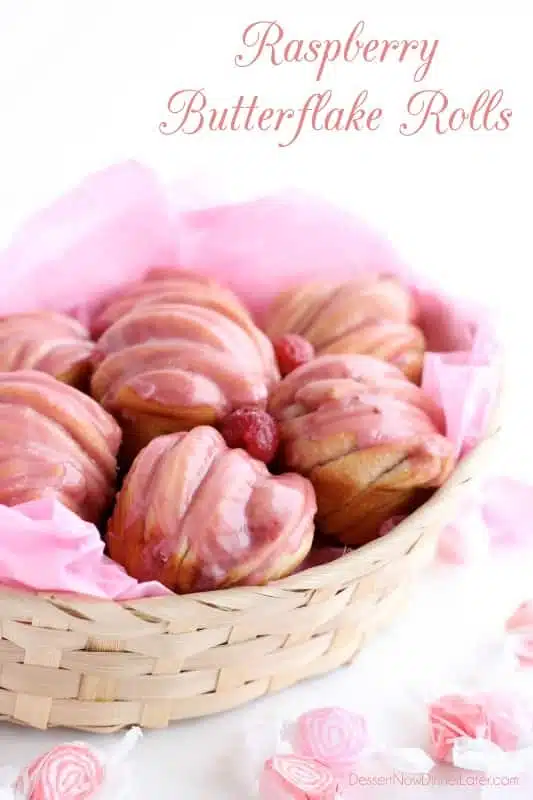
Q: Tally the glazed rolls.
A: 7